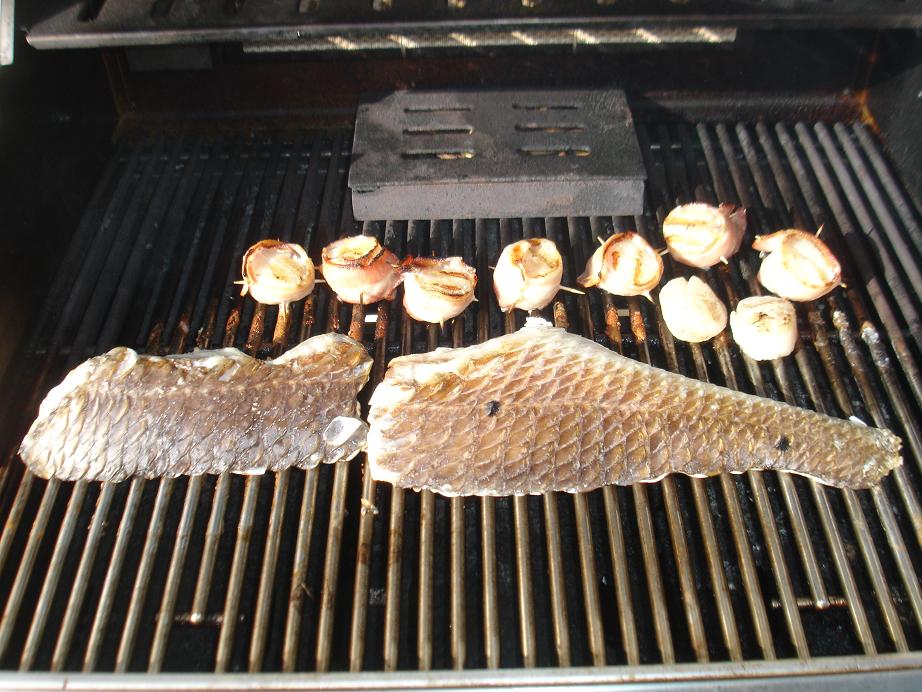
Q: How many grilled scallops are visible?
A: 9